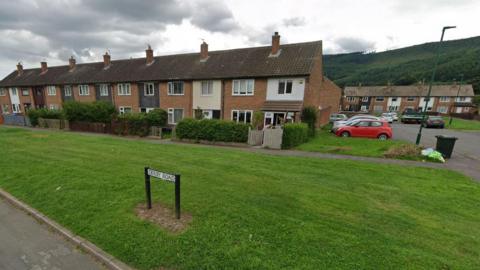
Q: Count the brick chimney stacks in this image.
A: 7